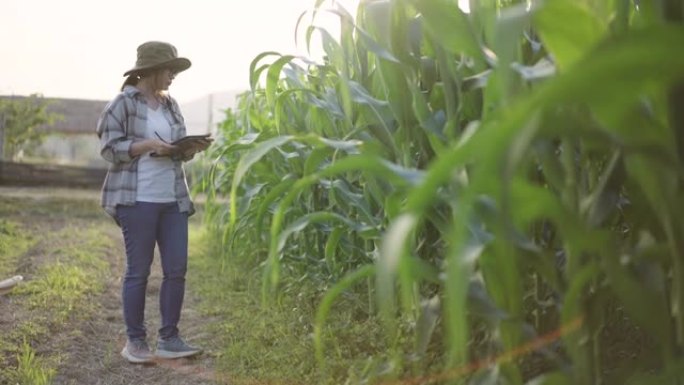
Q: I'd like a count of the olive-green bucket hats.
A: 1